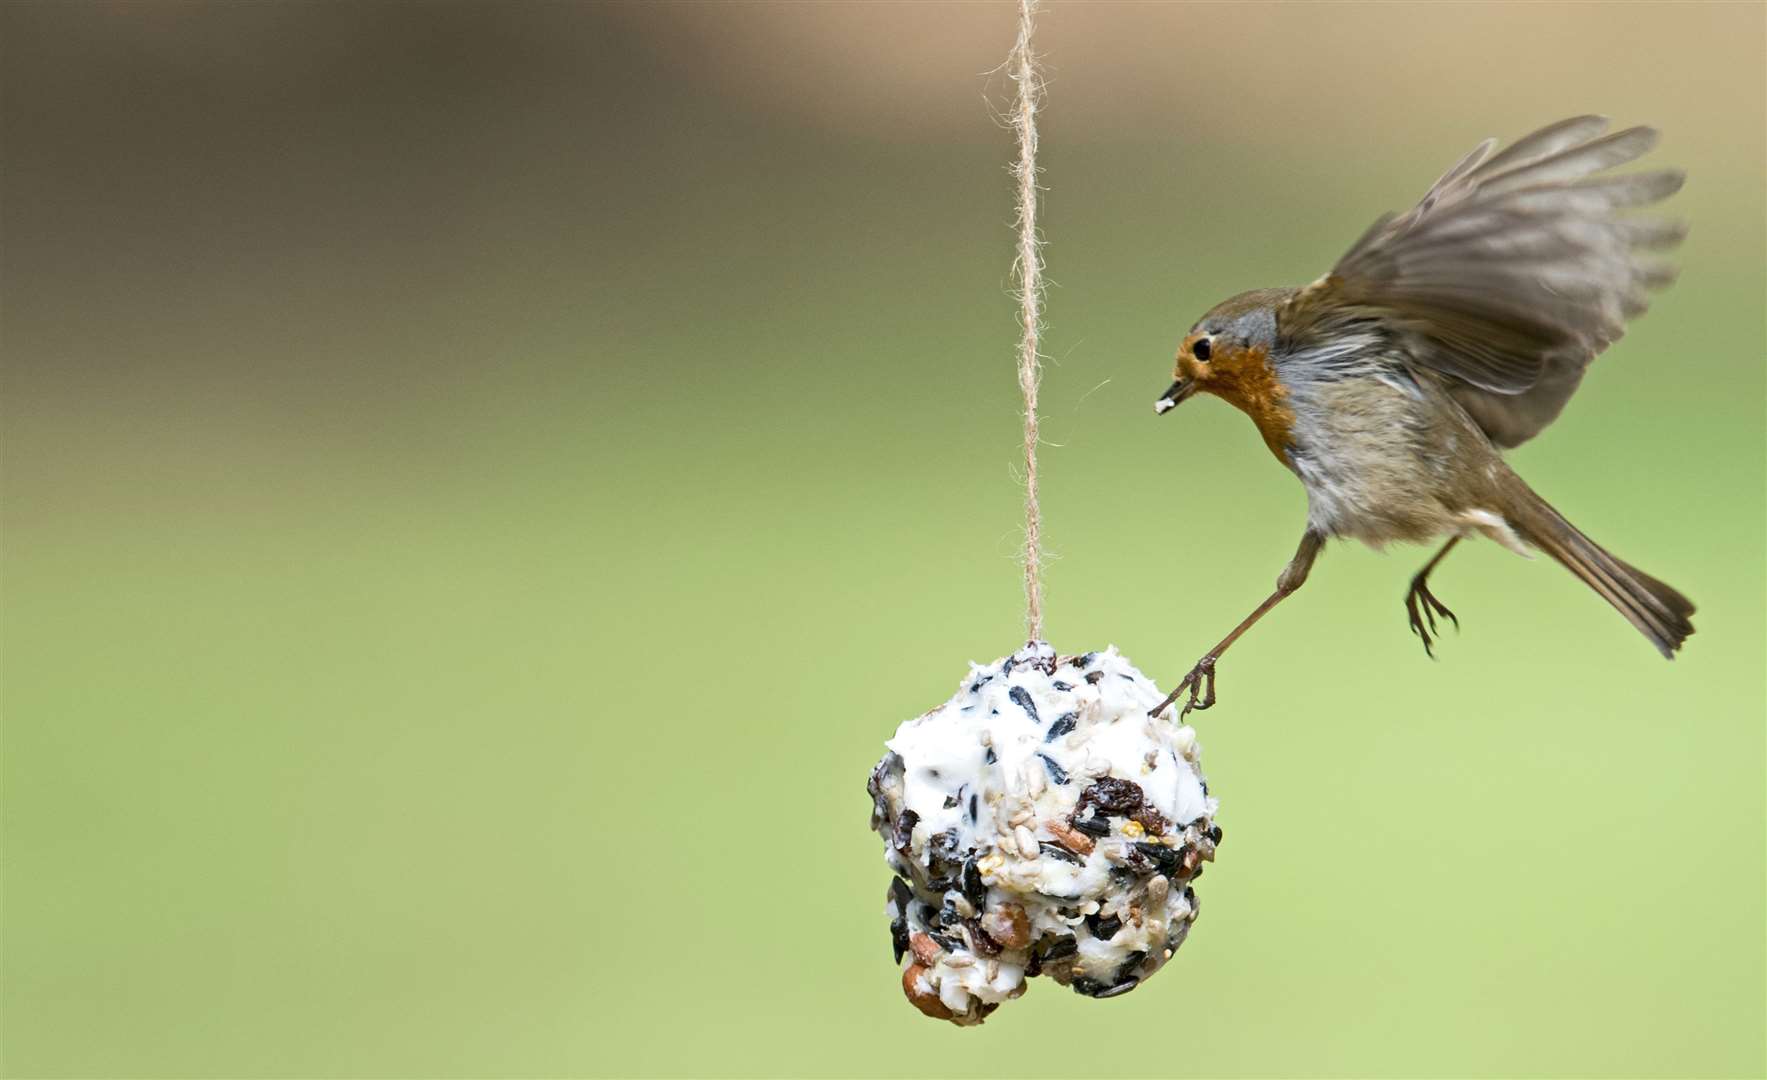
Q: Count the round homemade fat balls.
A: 1